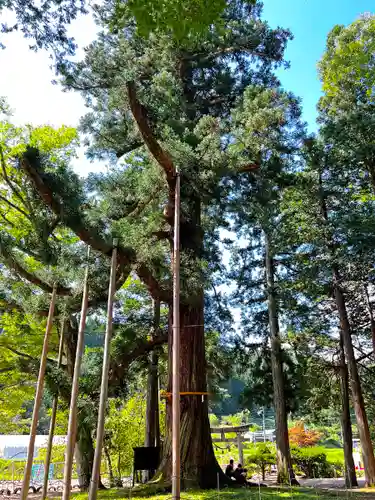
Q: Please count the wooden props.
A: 5